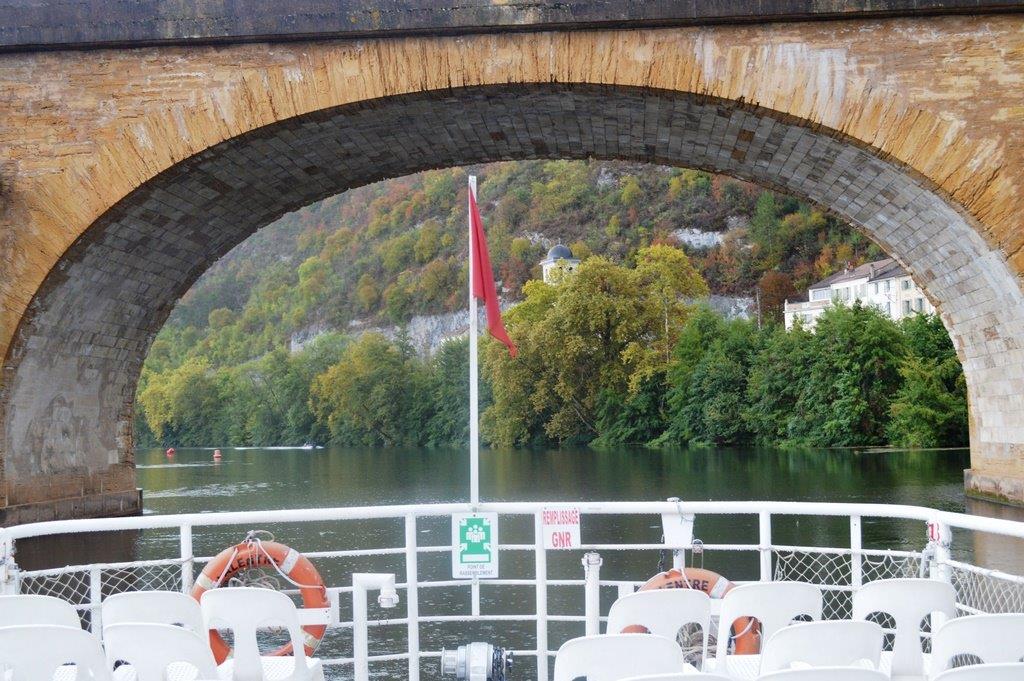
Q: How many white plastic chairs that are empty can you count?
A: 14